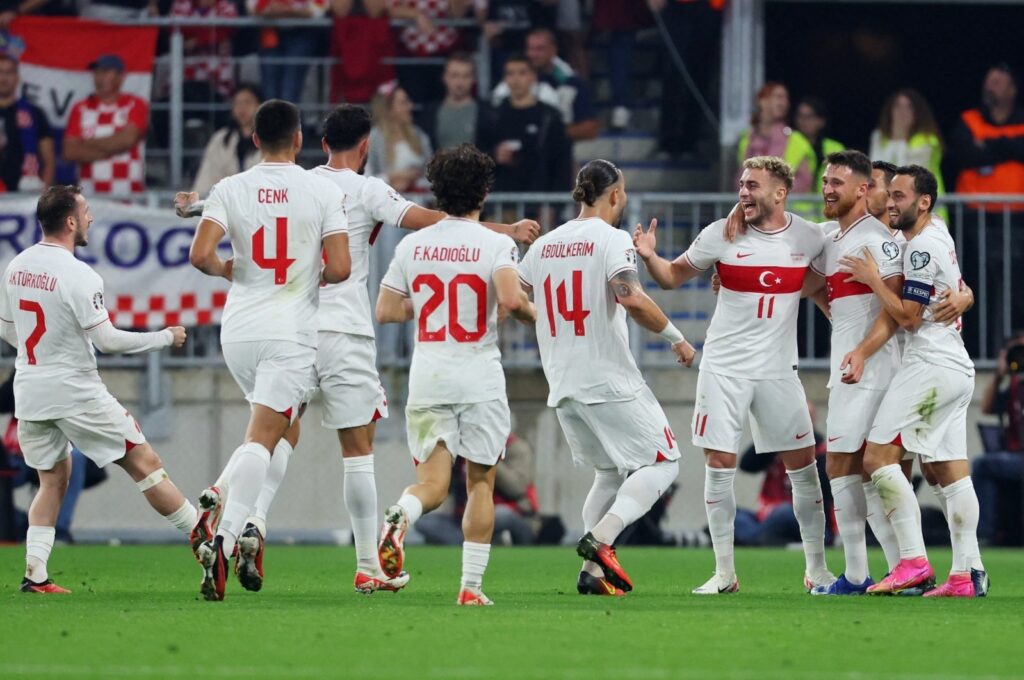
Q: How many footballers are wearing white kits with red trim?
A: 9